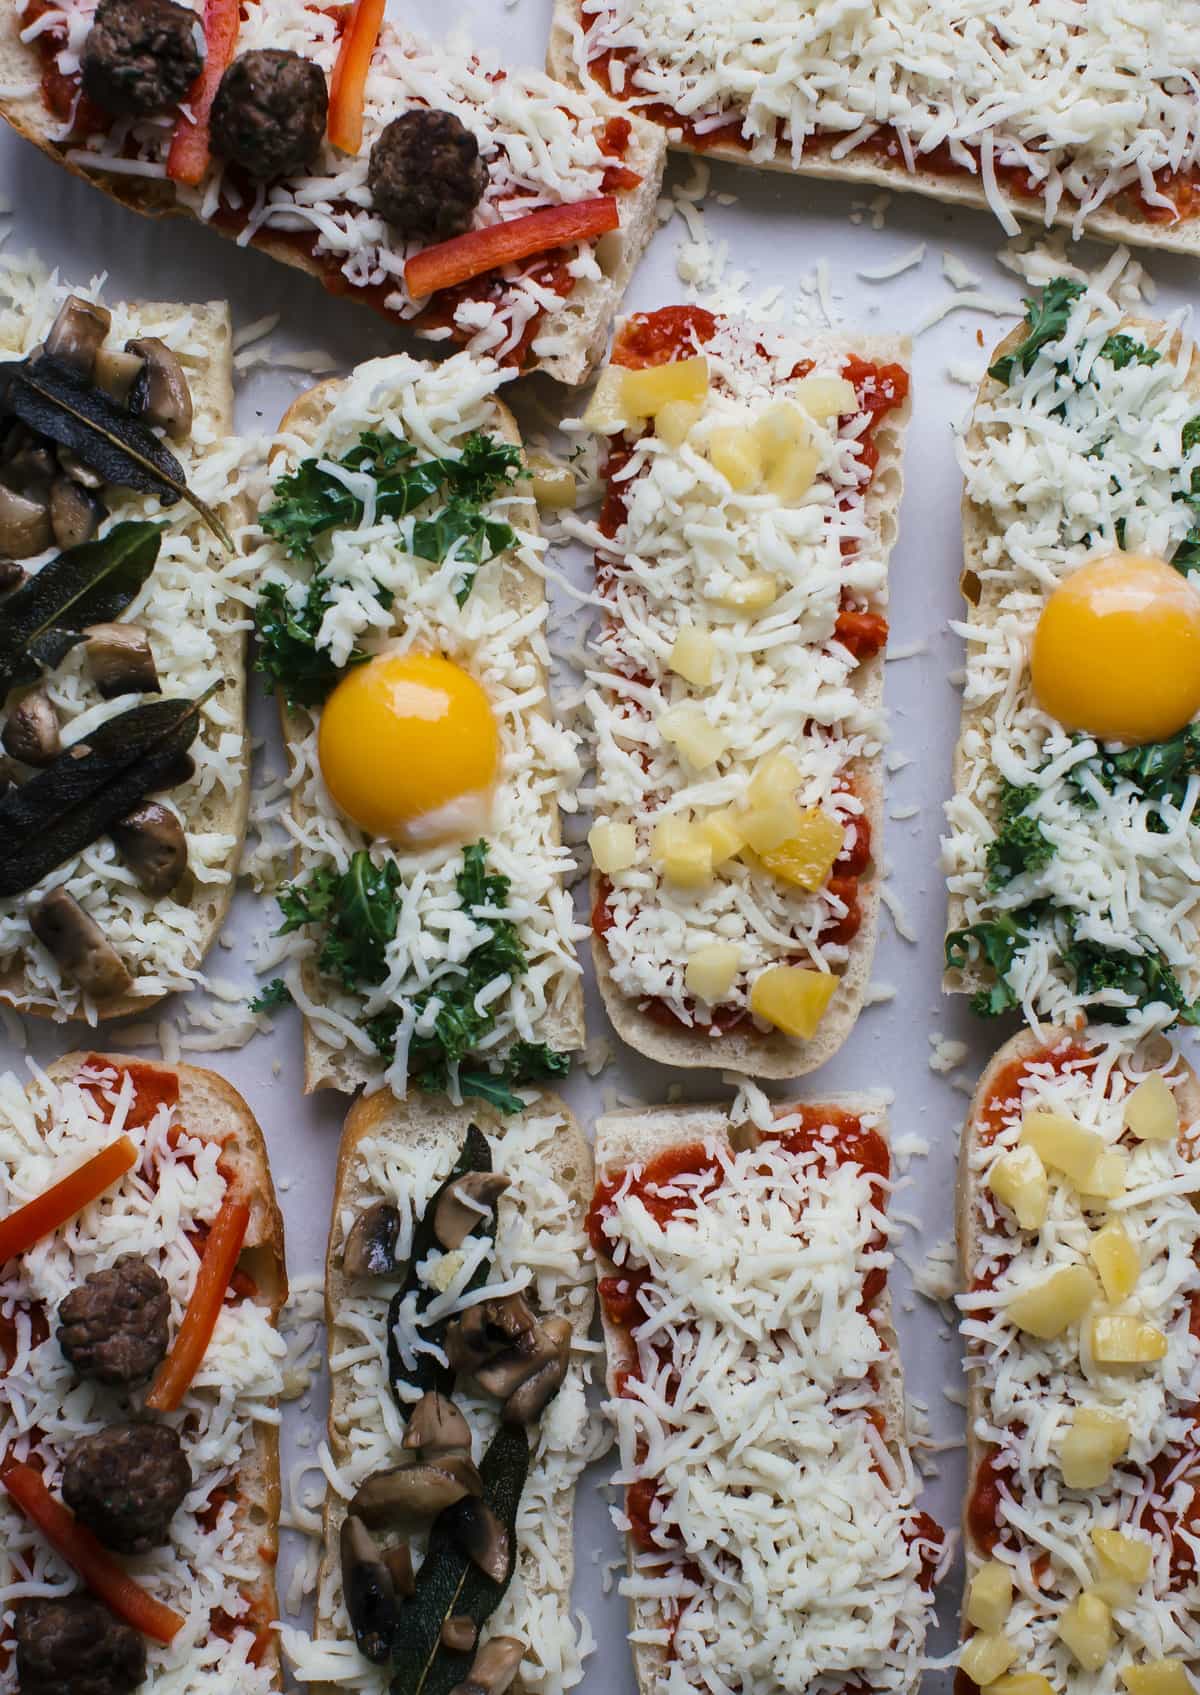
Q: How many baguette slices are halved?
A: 10